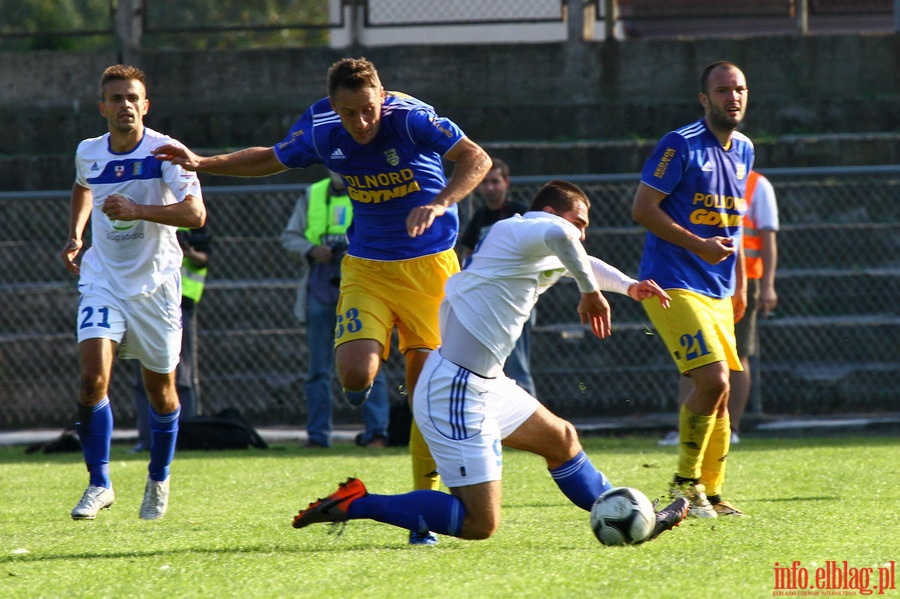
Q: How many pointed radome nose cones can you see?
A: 0